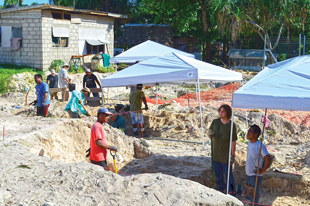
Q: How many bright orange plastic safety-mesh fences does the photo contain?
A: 1